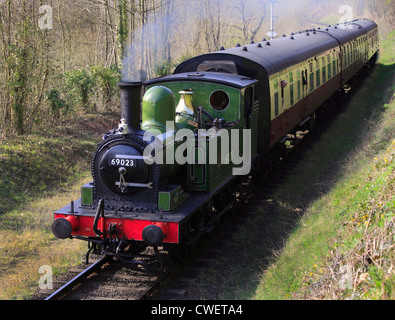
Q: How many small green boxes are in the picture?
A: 2